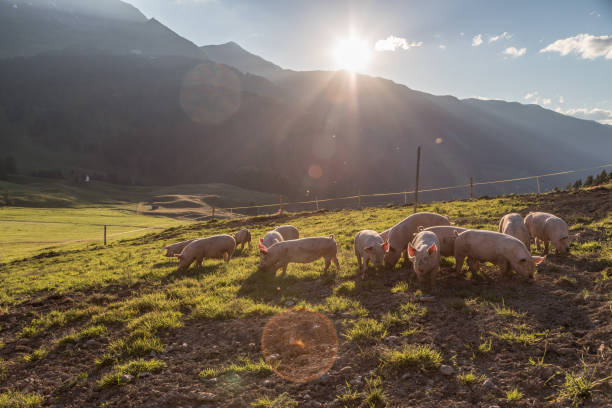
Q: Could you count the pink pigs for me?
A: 13